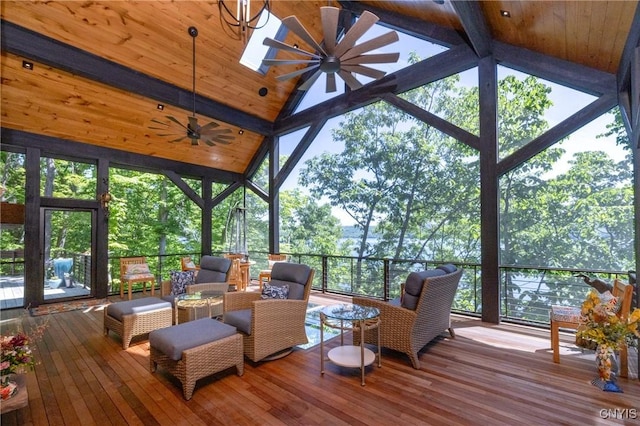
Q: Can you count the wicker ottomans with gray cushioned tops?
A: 2